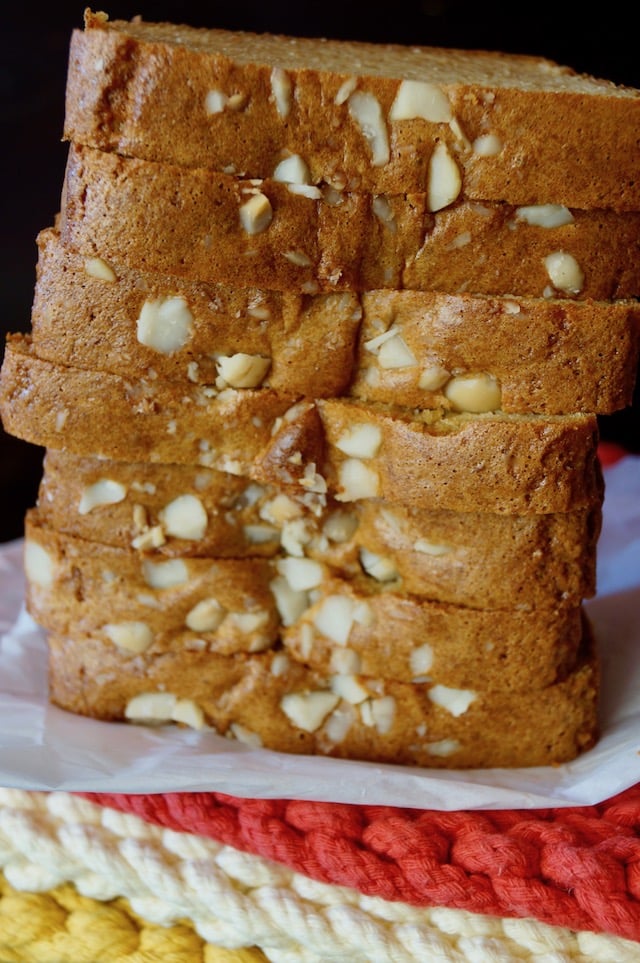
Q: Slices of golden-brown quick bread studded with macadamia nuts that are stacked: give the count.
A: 7